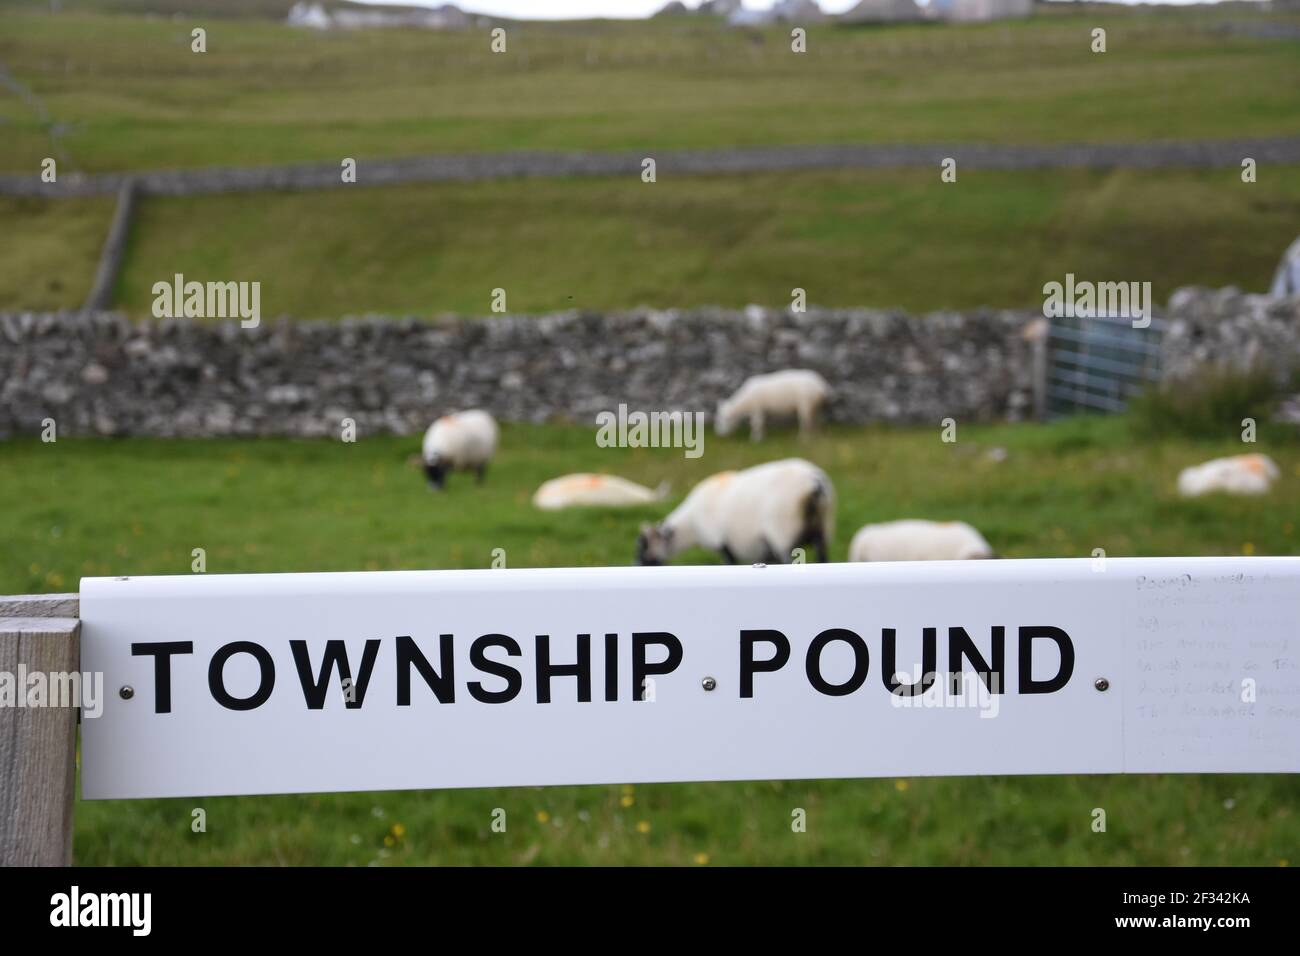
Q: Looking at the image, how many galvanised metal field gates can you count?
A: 1